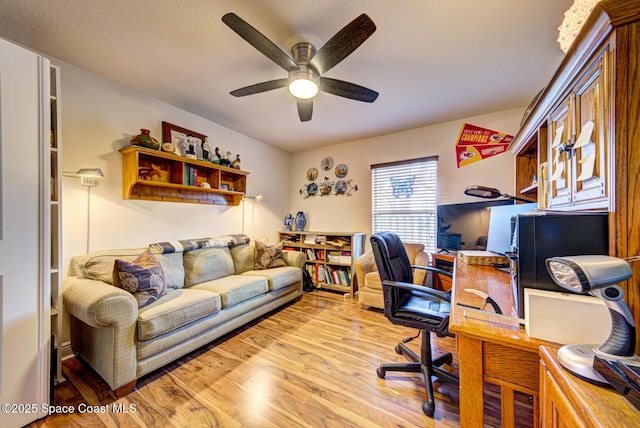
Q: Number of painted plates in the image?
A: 6